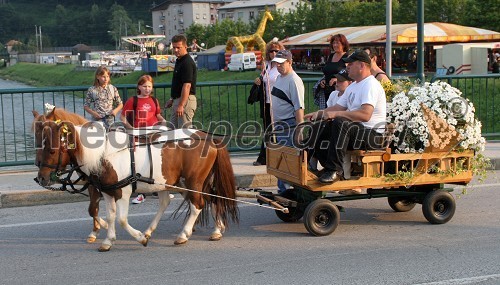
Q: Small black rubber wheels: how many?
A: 4